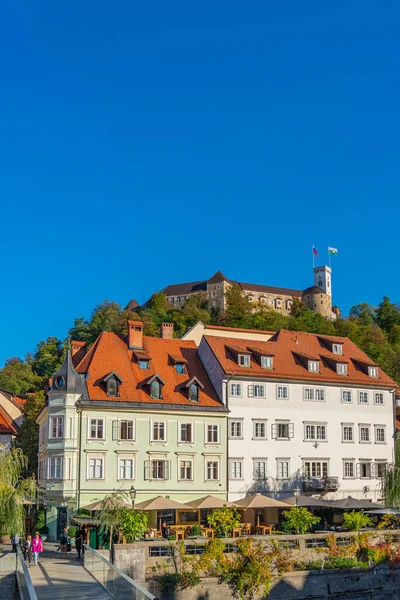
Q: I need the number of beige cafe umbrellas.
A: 4